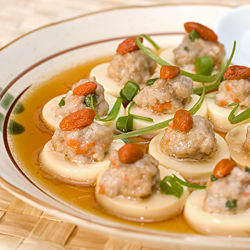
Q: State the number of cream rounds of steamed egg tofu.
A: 10